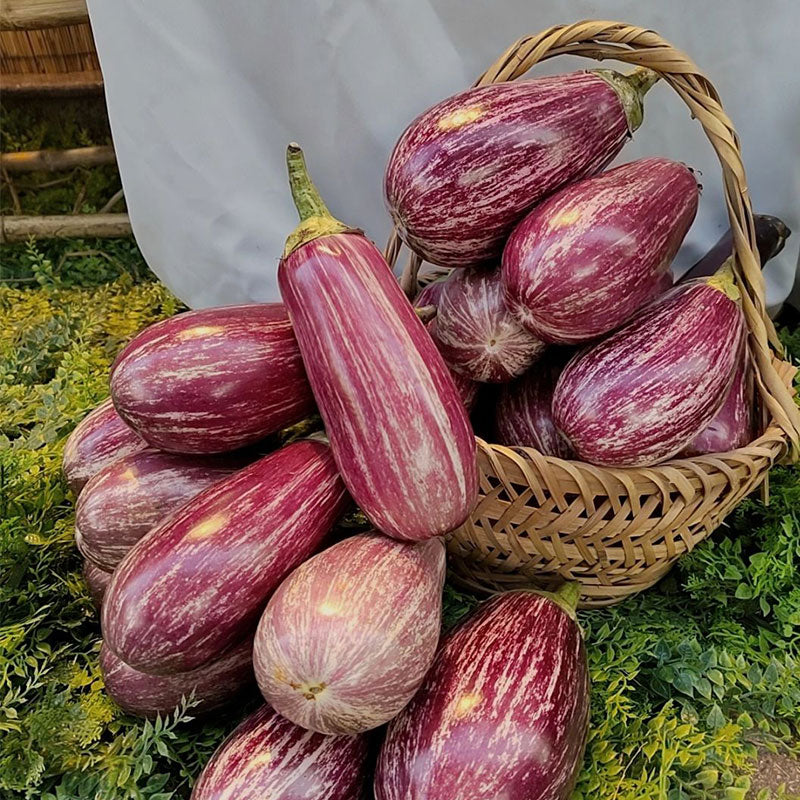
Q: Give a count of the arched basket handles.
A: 1